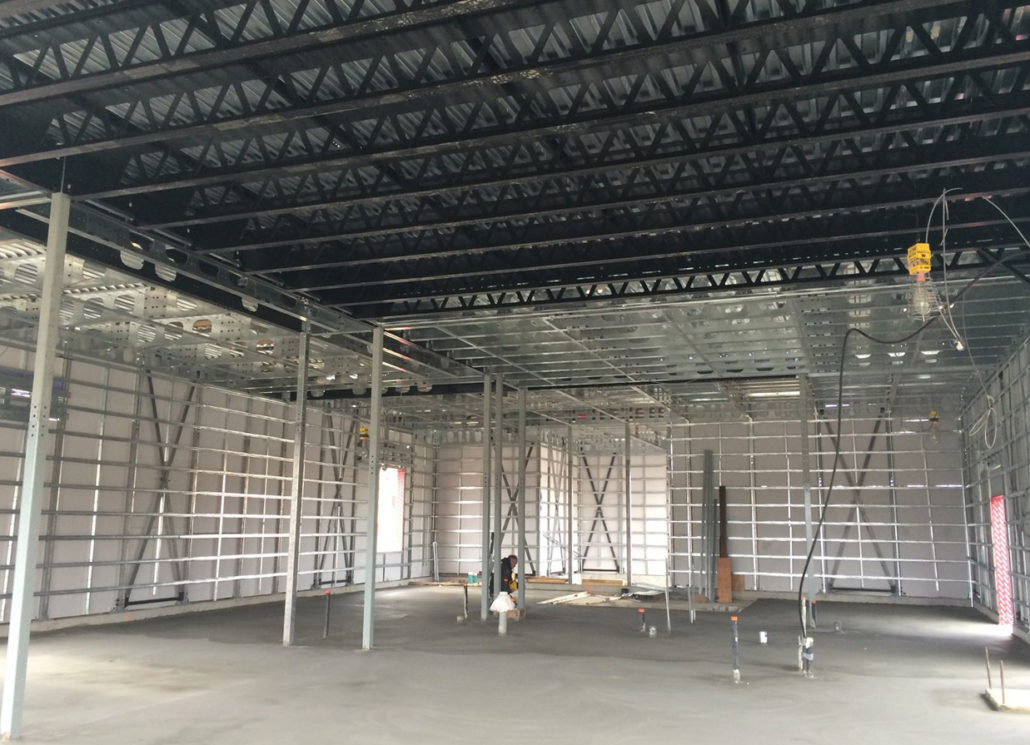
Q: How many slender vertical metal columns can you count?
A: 9